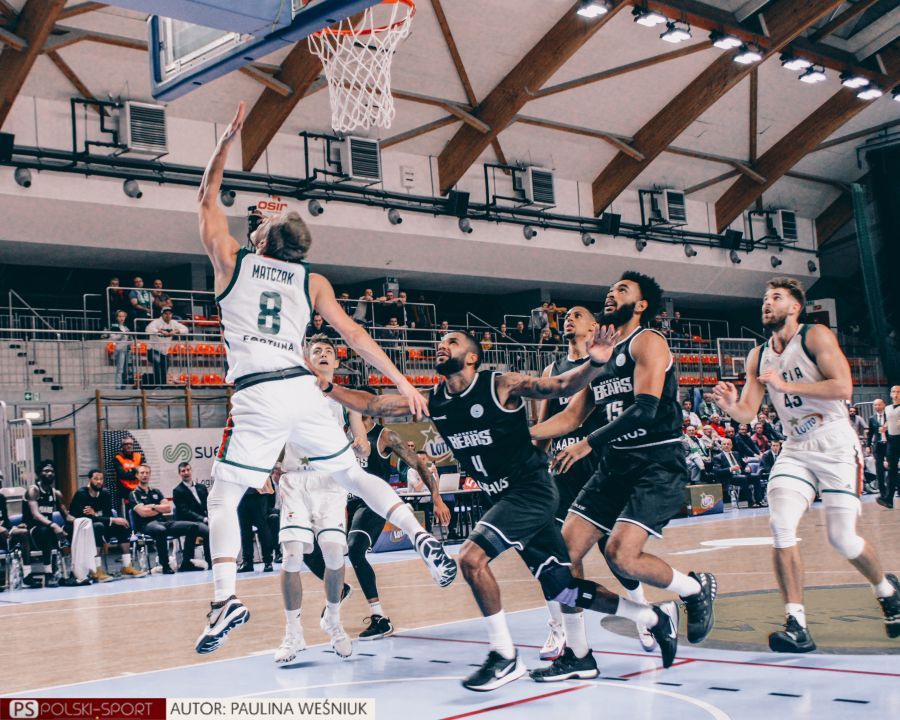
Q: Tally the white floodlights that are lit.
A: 10